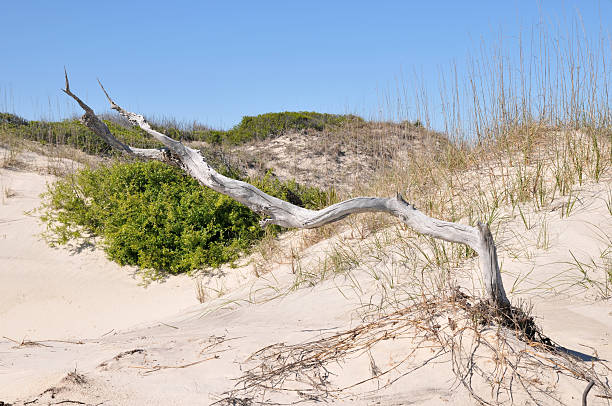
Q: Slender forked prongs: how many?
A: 2